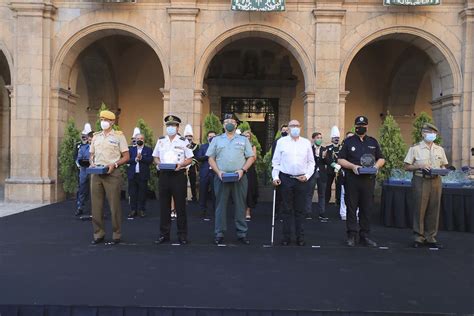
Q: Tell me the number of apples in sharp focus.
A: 0